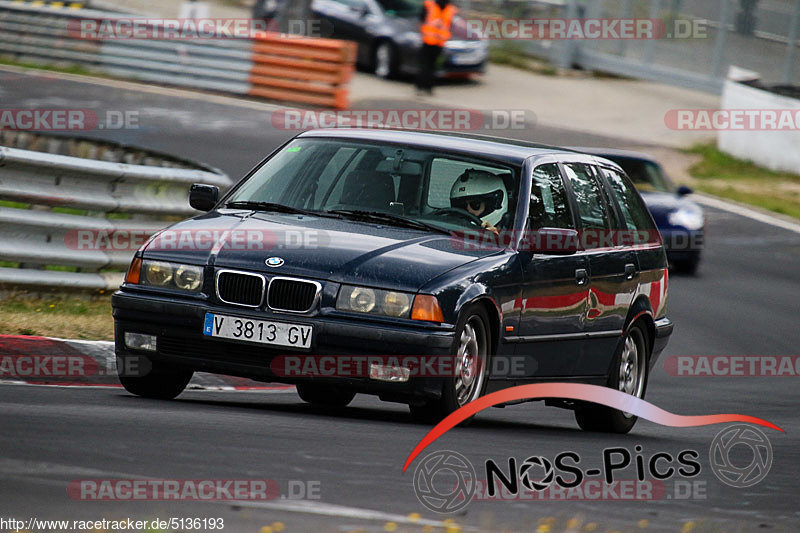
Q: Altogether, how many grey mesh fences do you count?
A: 1